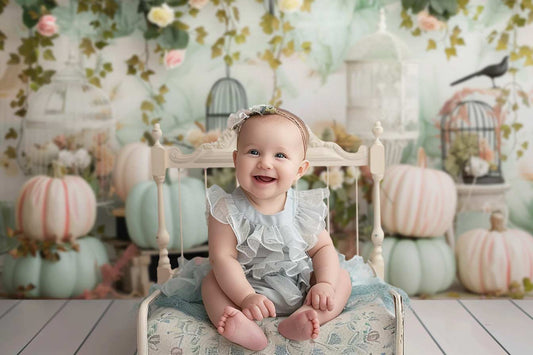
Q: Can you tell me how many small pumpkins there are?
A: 7